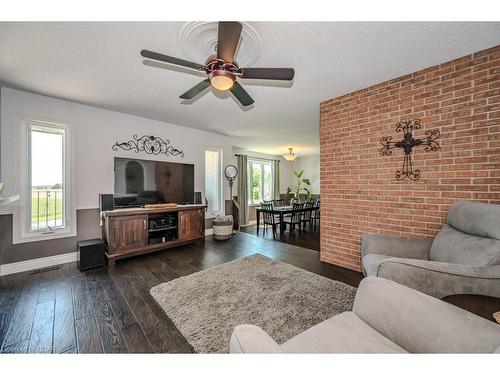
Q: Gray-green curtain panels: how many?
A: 2